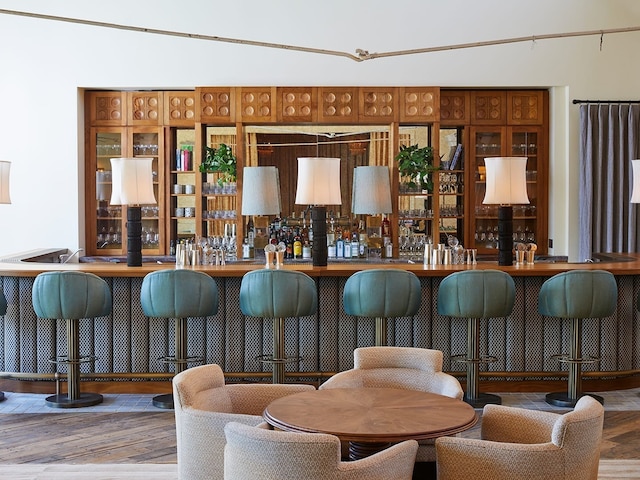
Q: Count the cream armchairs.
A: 4